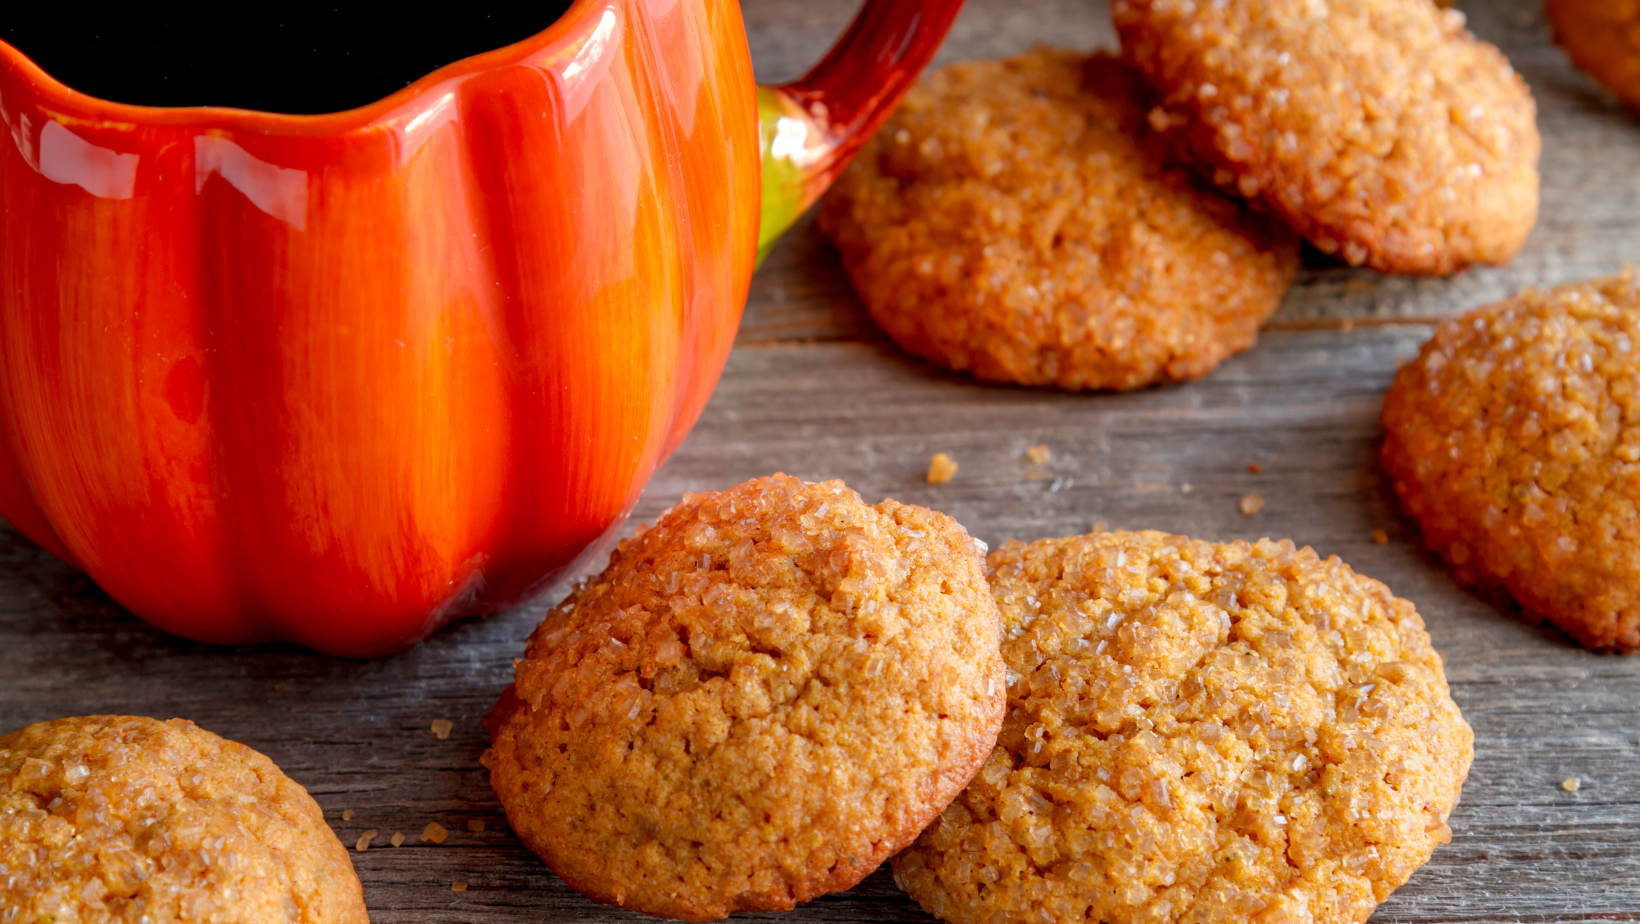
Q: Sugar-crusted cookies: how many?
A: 7